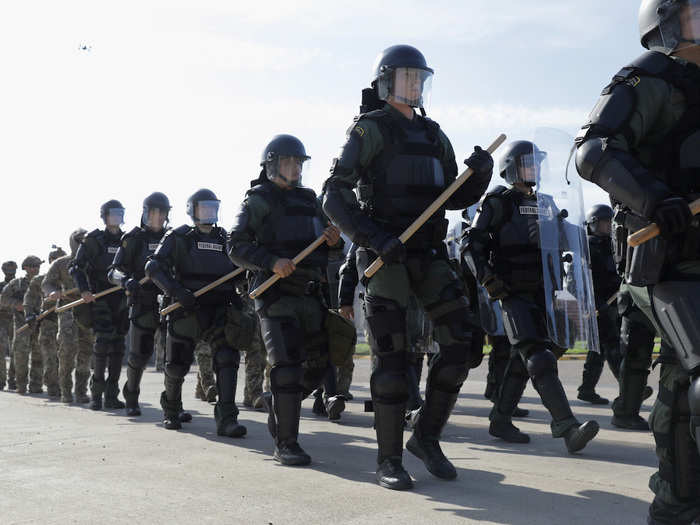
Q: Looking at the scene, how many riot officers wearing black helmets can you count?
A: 8